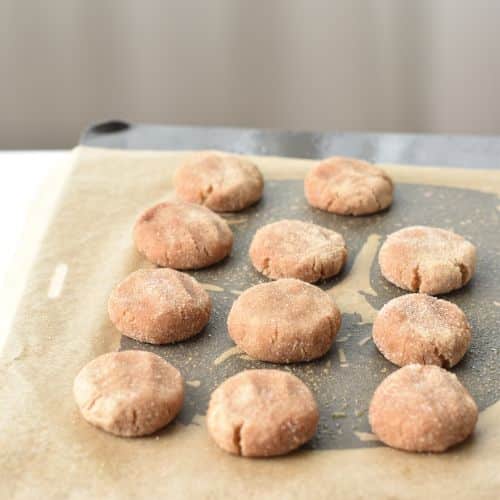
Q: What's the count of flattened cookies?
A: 11